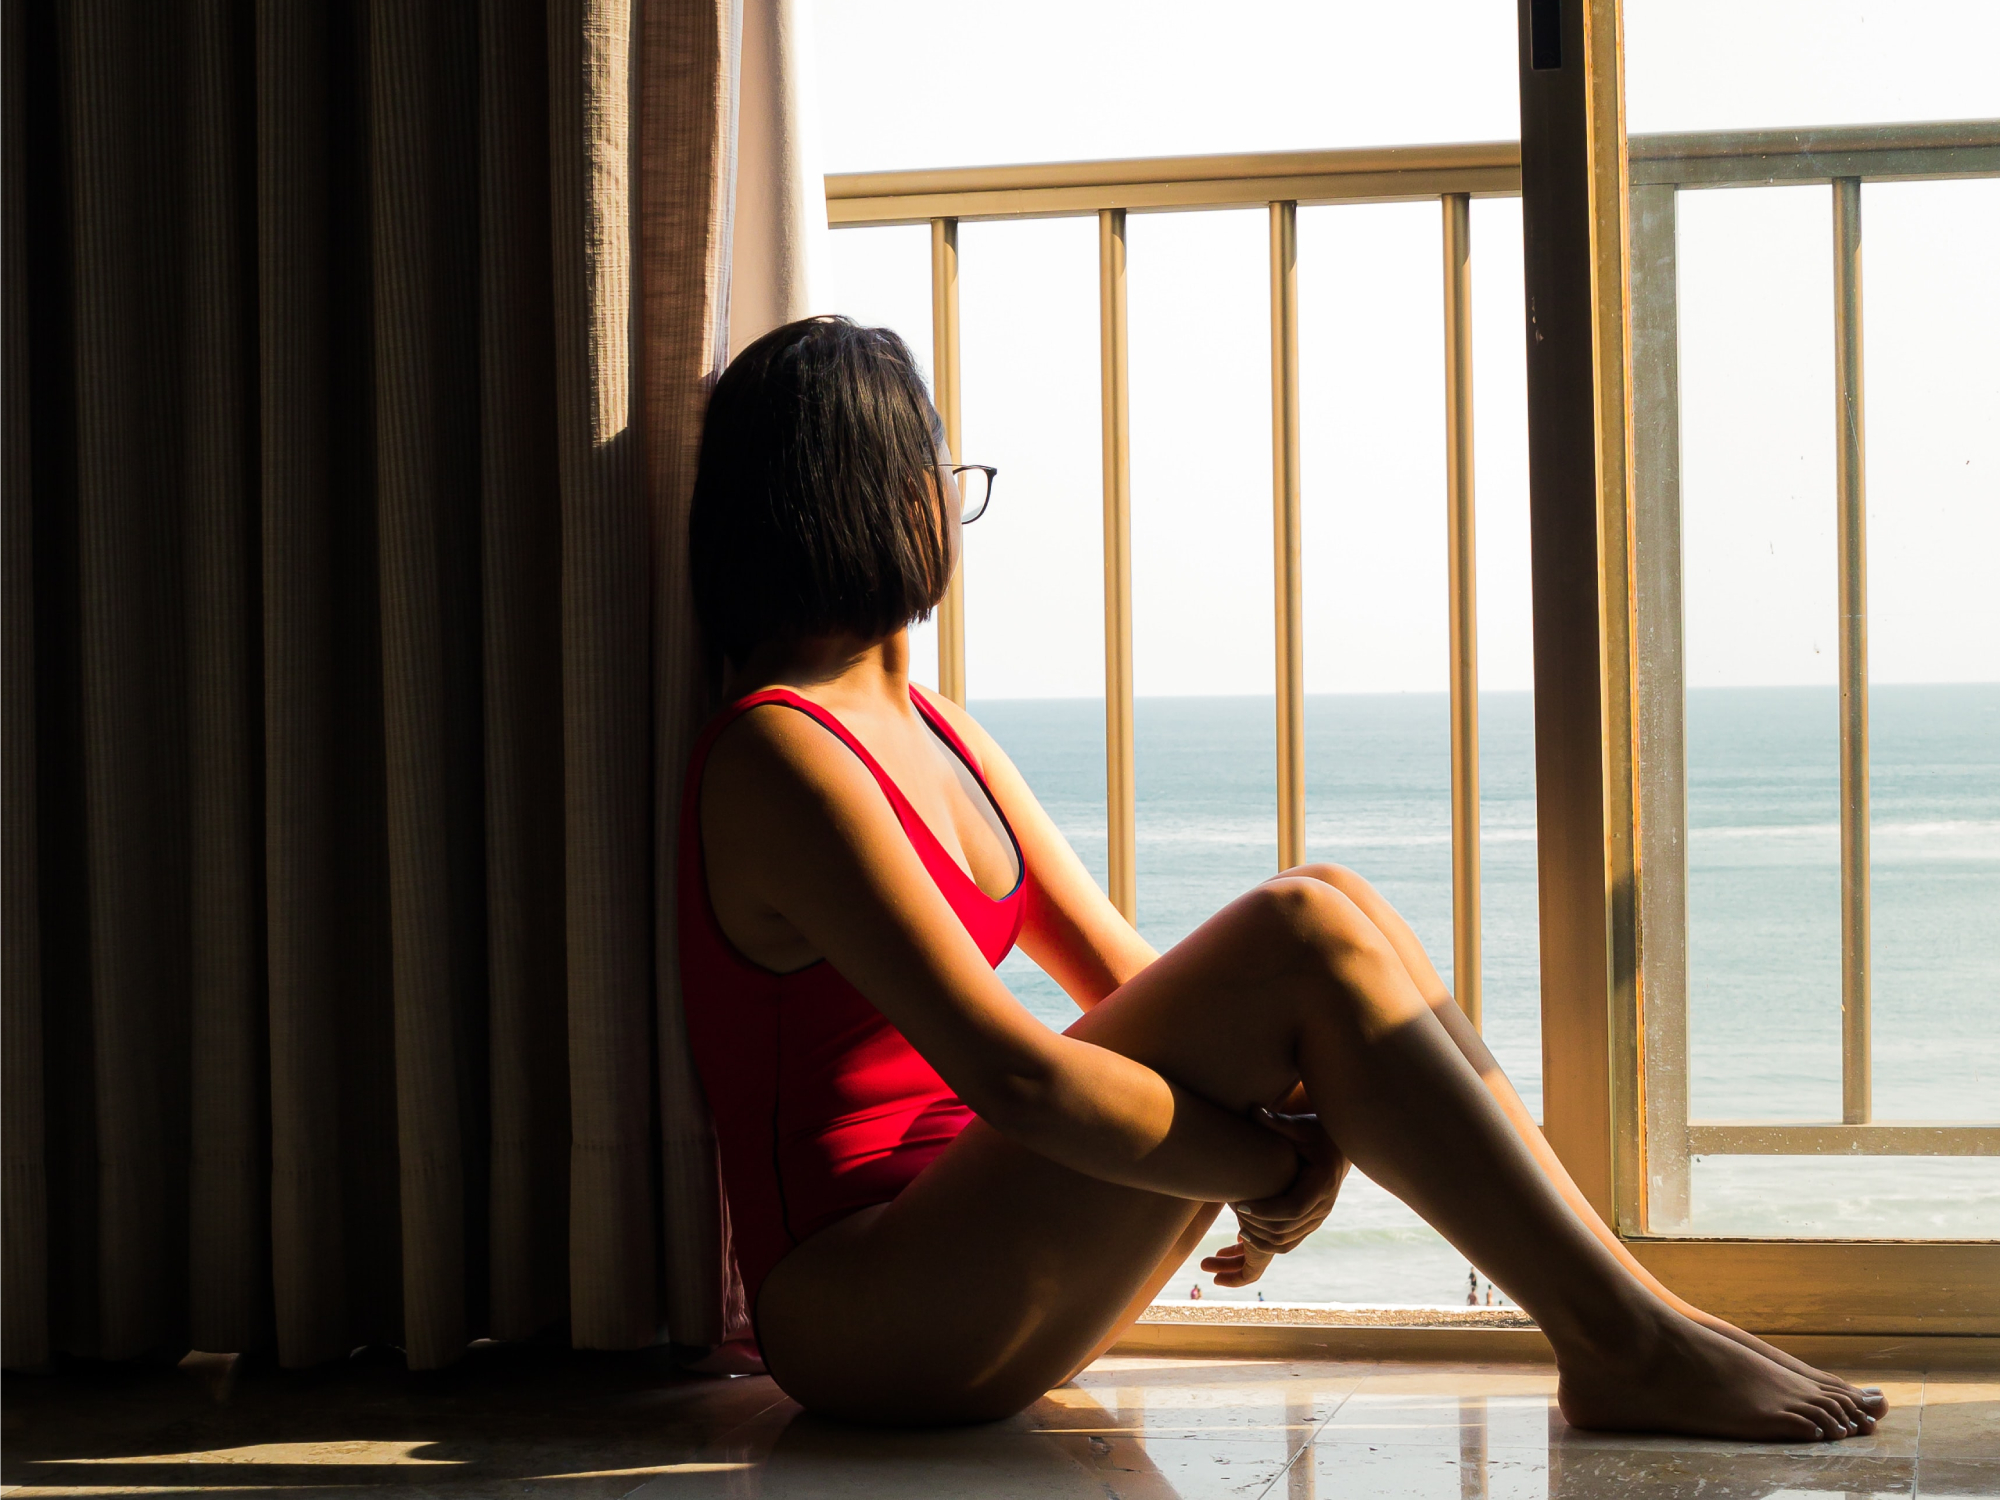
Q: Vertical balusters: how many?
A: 5